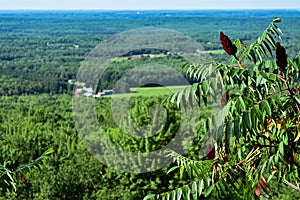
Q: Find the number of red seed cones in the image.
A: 4